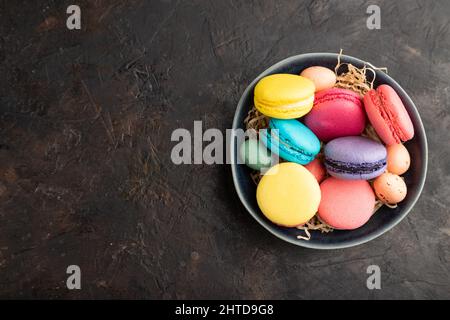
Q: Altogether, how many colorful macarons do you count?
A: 7